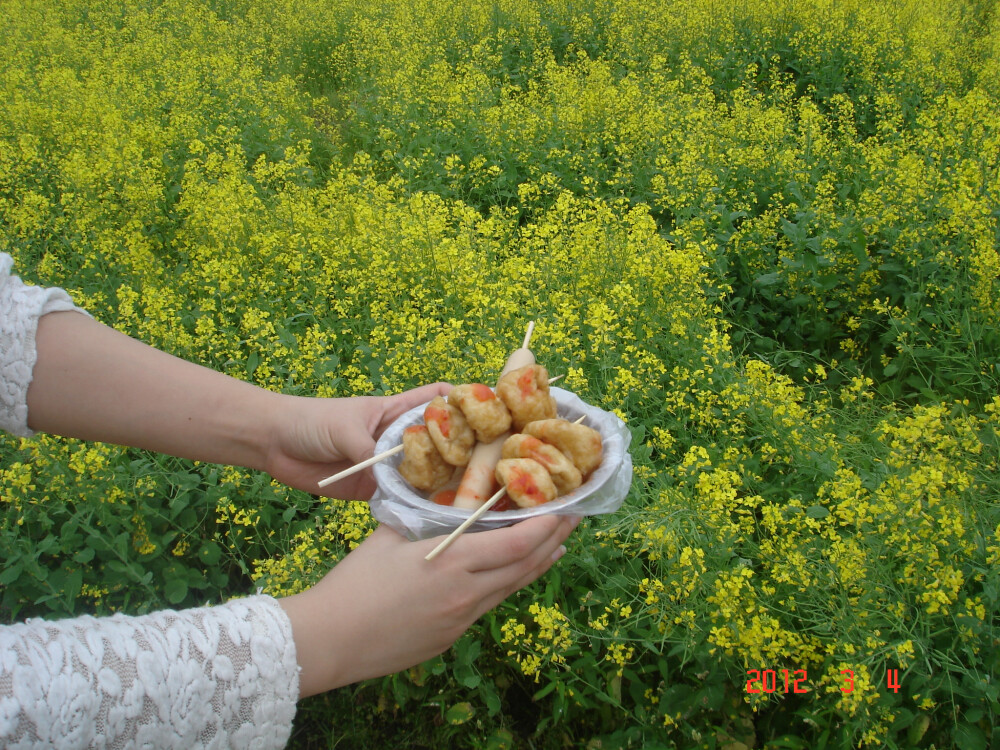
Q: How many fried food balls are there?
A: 7